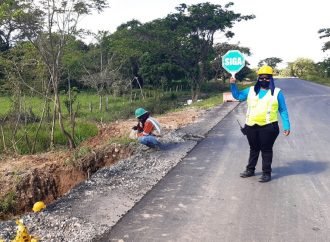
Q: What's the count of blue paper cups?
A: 0